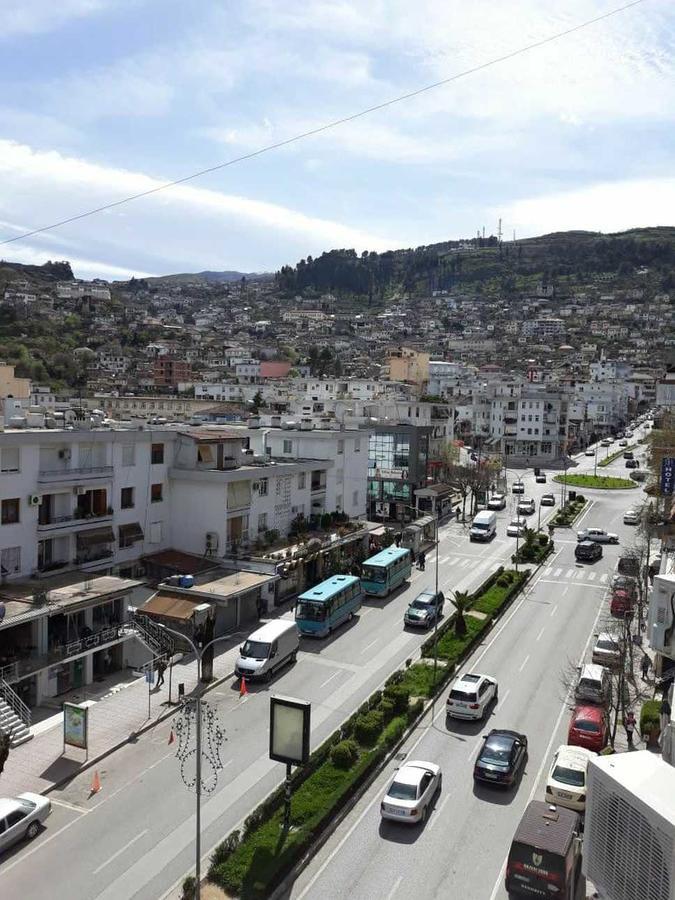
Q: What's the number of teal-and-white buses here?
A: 2